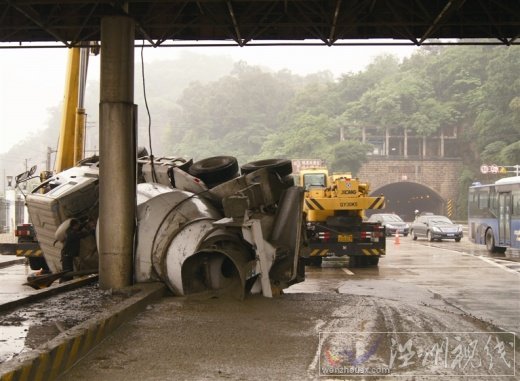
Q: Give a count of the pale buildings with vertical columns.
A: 1